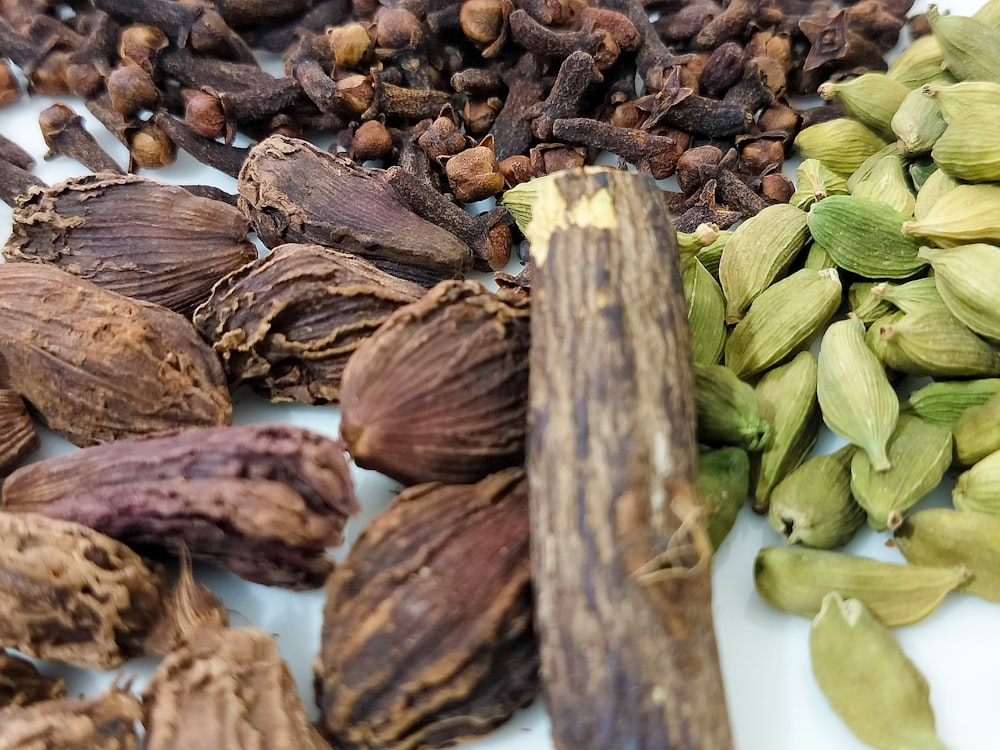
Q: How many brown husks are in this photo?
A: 12